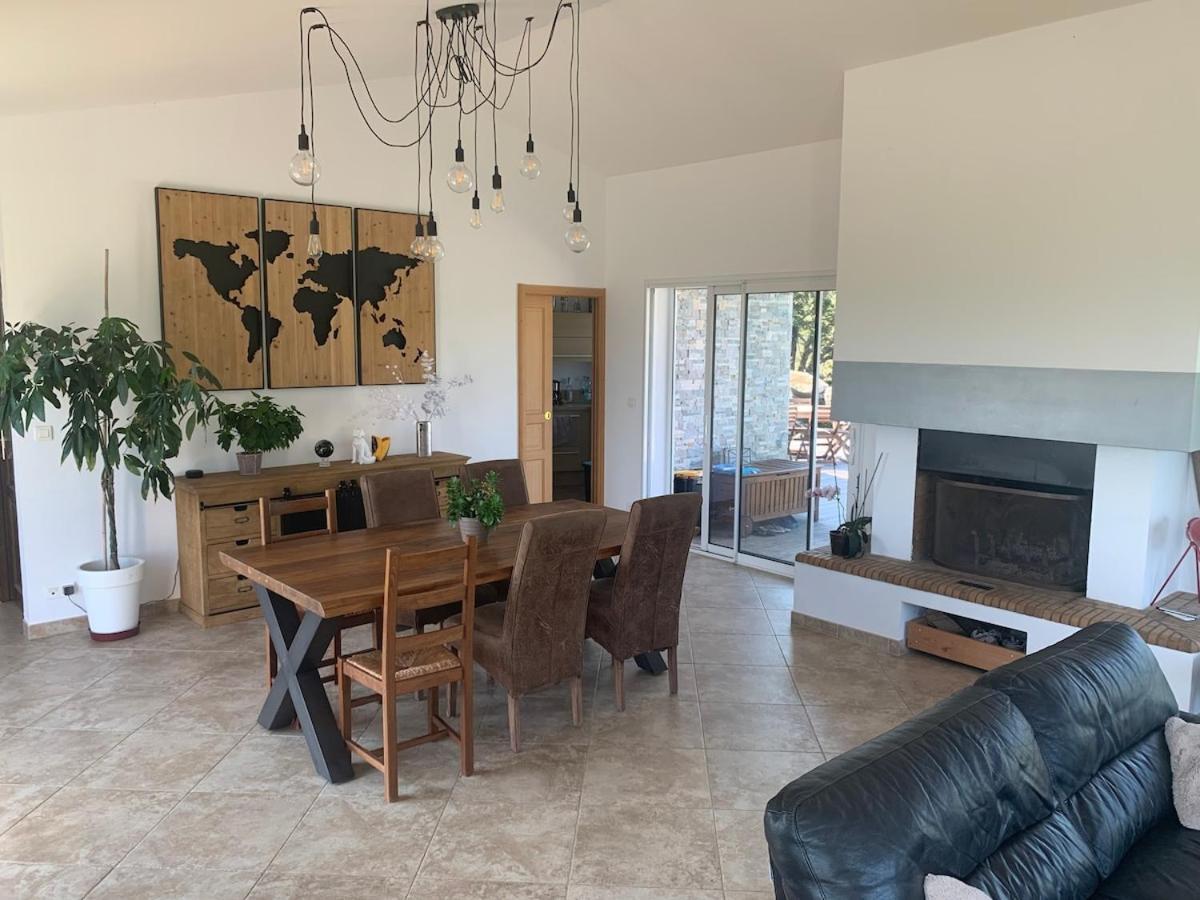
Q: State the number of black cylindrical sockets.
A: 10